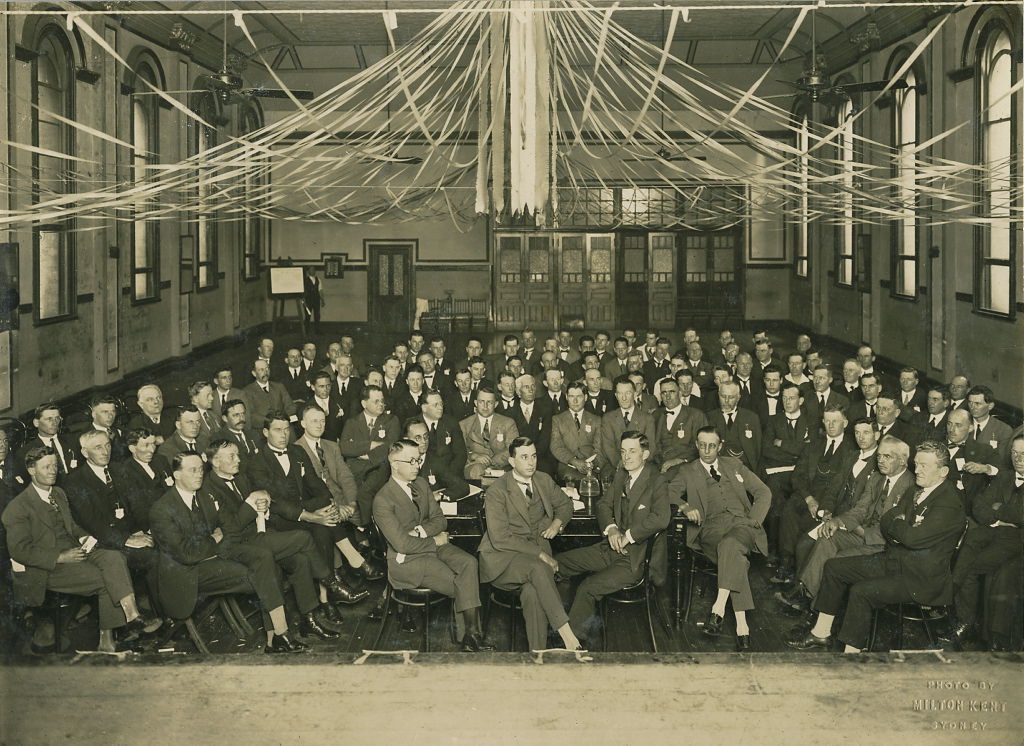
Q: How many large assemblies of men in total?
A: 1